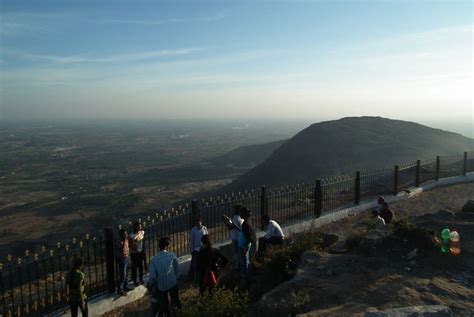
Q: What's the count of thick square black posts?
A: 9